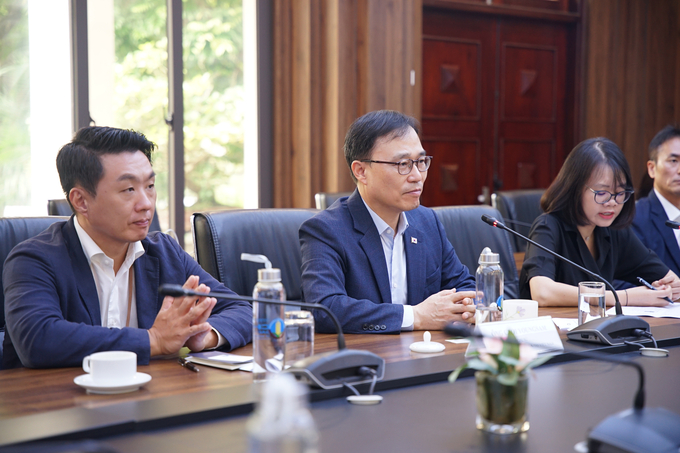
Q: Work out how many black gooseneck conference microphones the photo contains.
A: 4